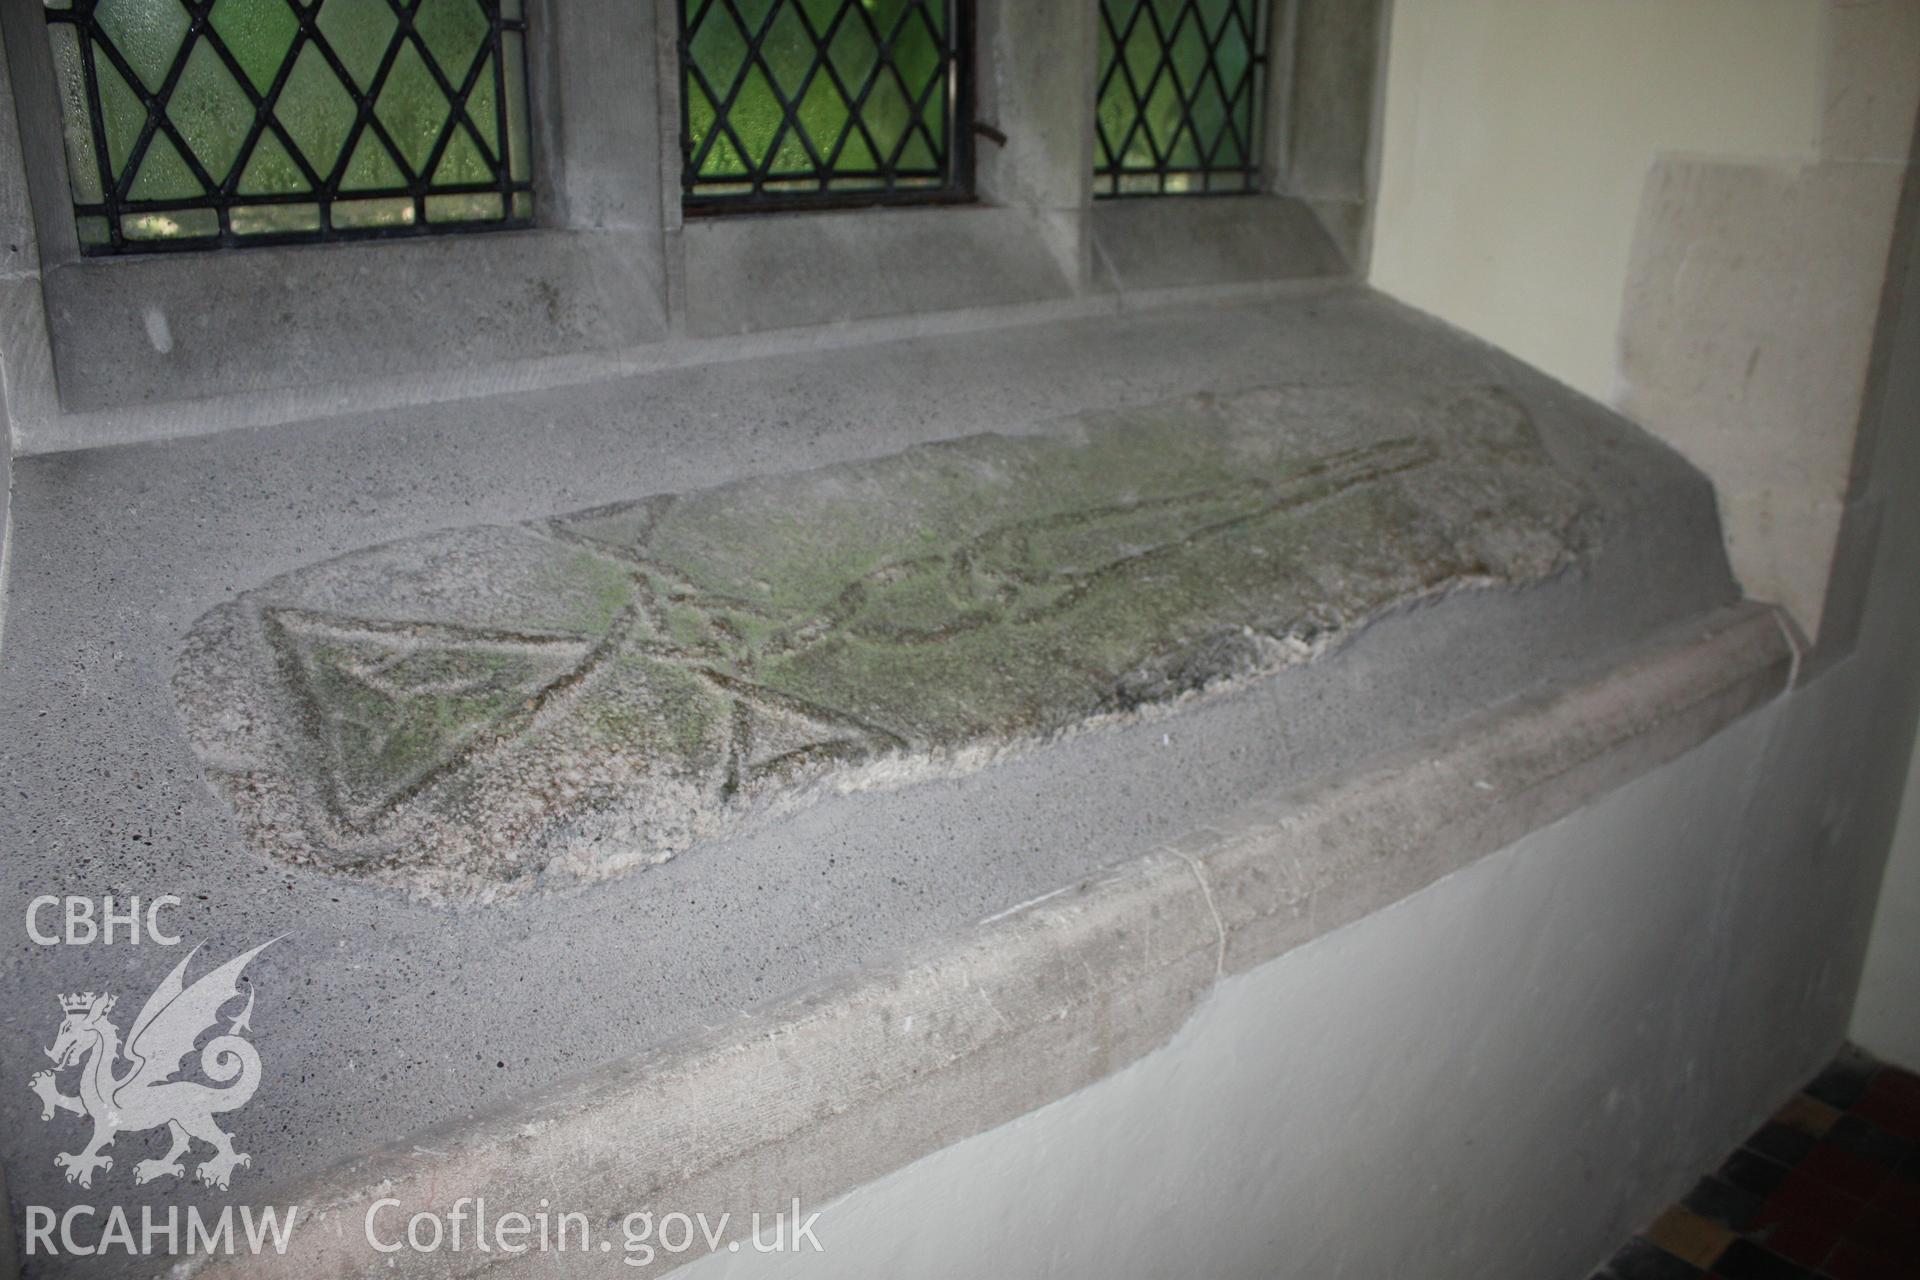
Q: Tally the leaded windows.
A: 3